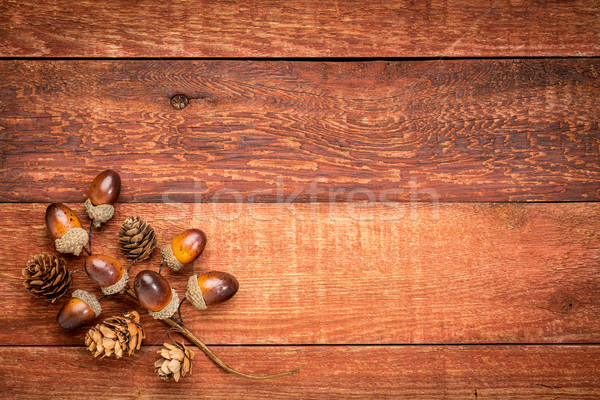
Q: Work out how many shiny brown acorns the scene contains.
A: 7